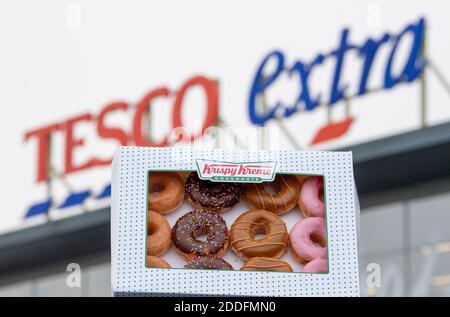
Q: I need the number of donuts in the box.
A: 12